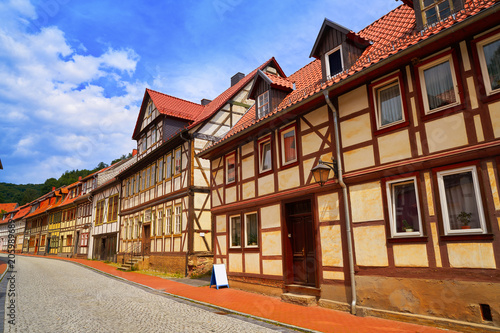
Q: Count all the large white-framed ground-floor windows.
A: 2